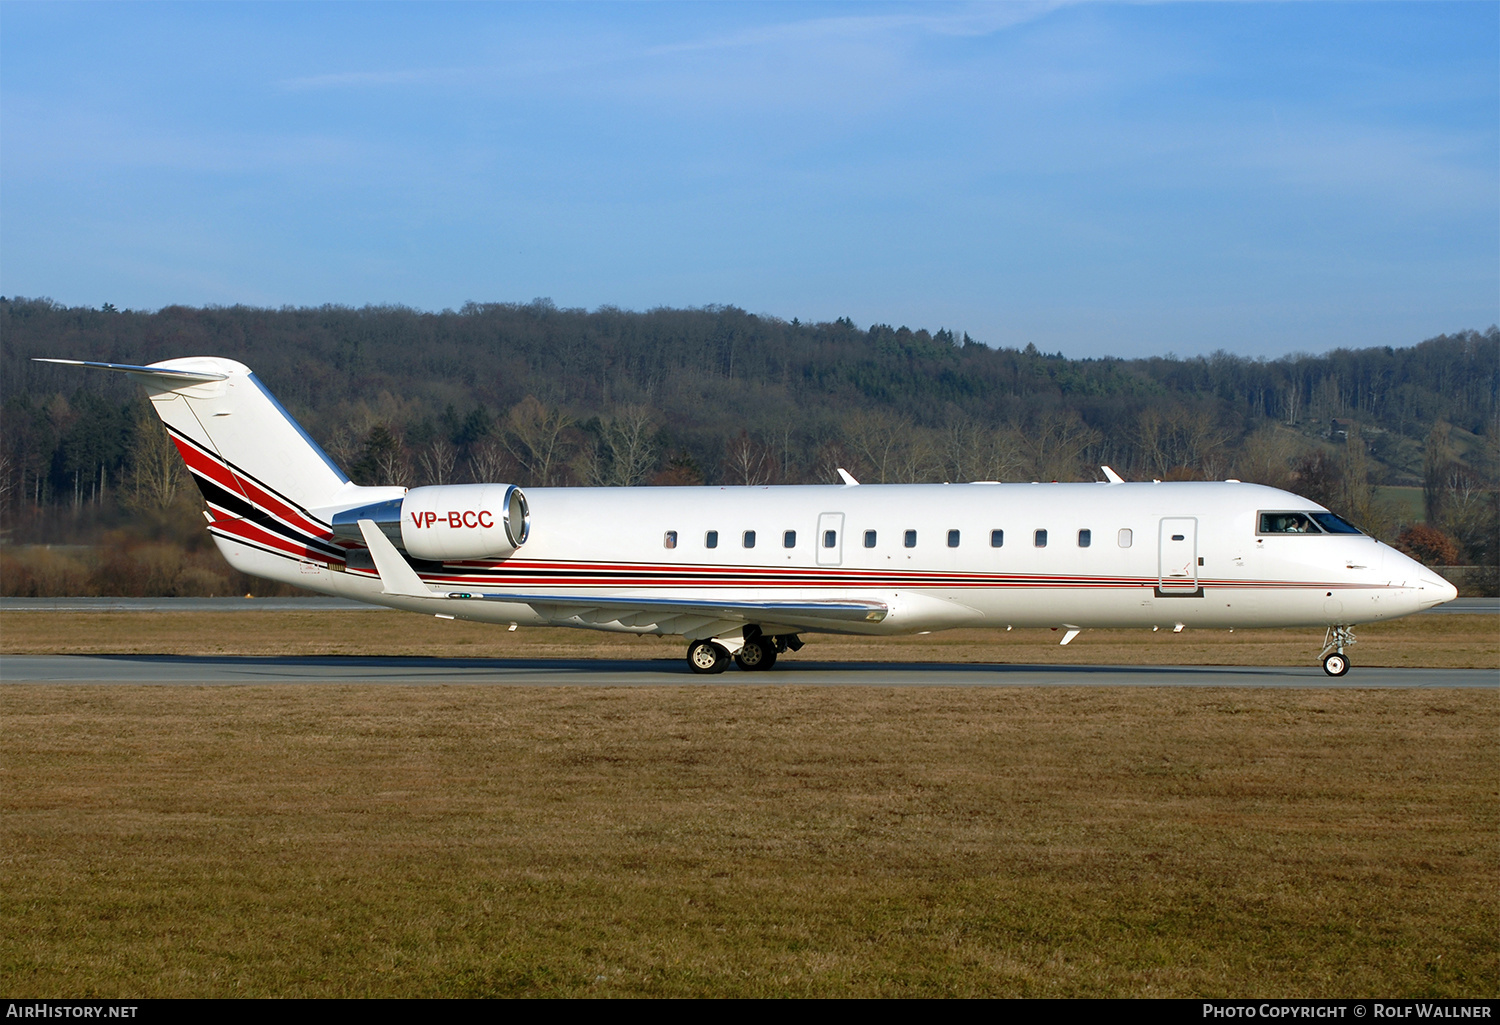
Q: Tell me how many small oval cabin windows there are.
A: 12